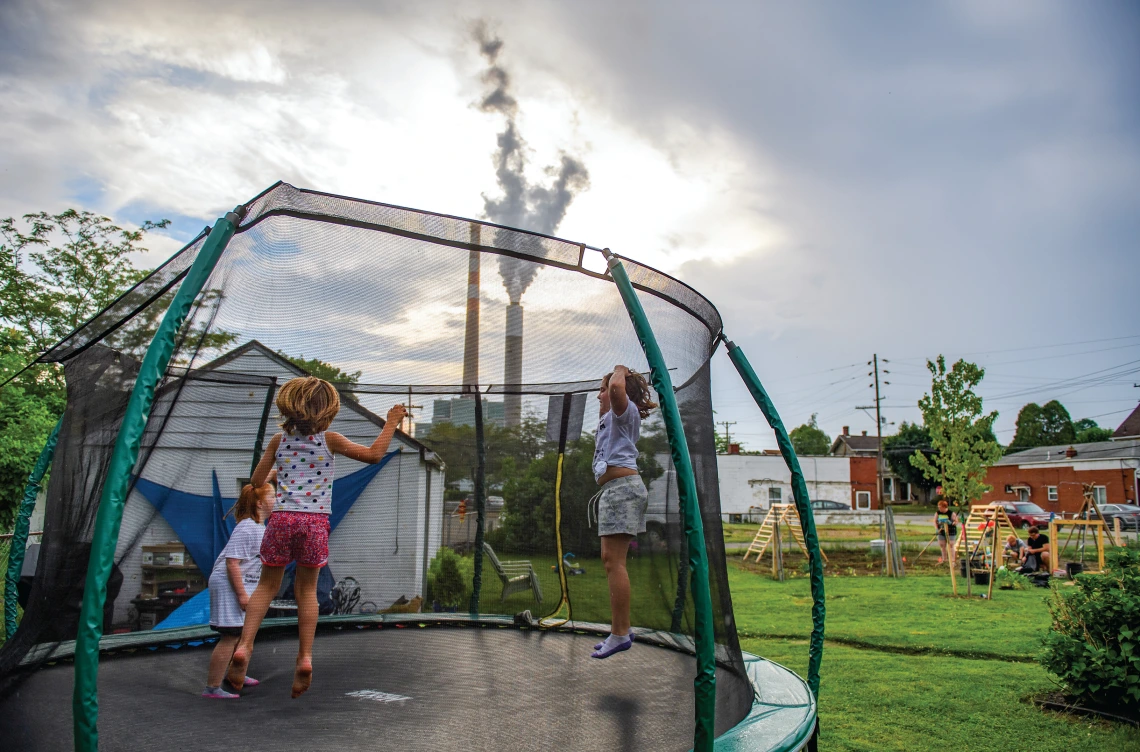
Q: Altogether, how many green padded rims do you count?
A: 1